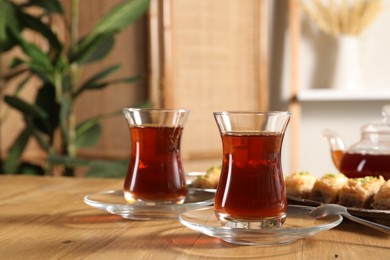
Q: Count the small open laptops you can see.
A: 0